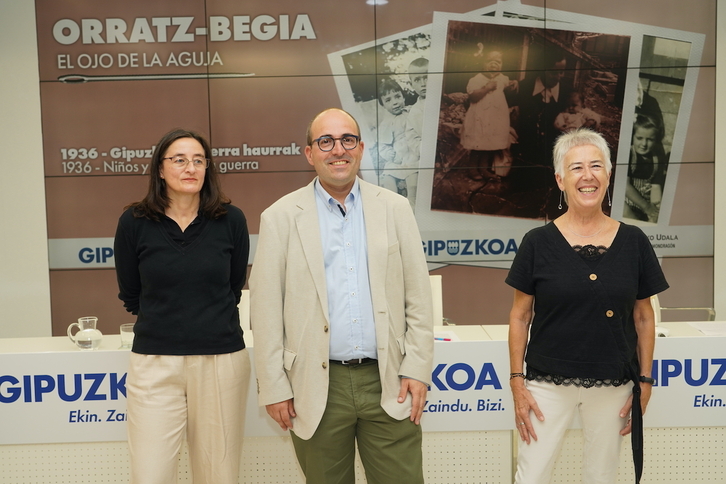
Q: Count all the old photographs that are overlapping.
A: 3